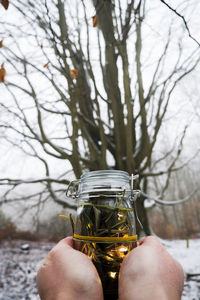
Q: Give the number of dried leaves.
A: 7